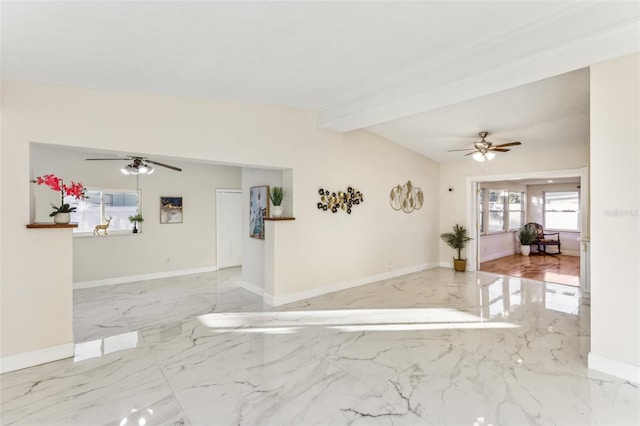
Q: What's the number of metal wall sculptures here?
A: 2